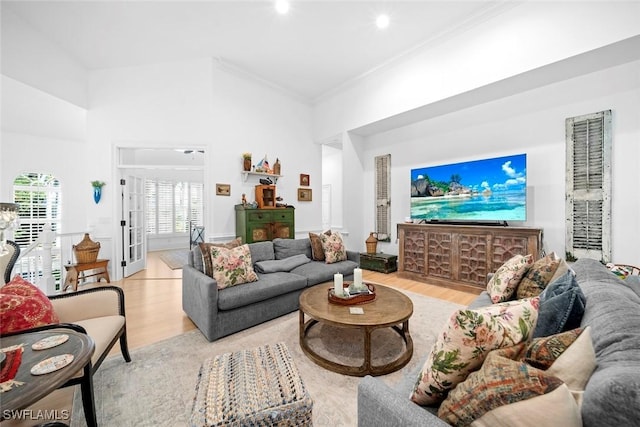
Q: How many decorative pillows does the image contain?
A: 11